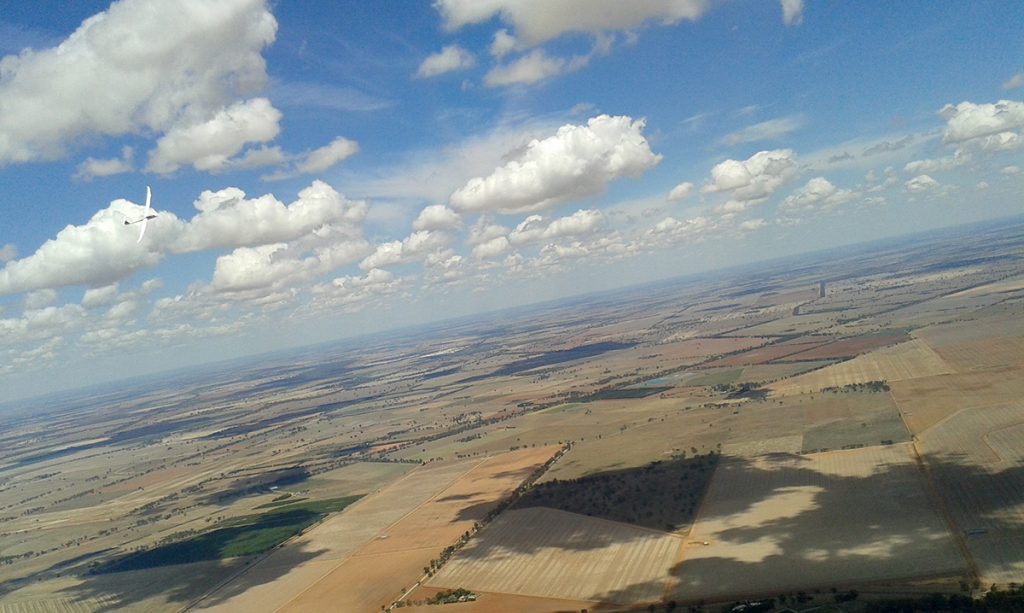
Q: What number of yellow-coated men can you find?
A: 0